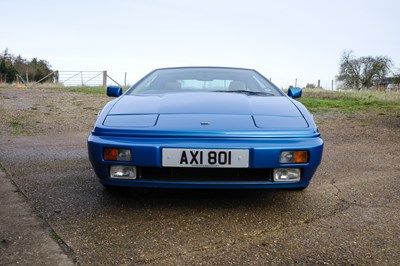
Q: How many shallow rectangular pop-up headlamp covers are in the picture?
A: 2